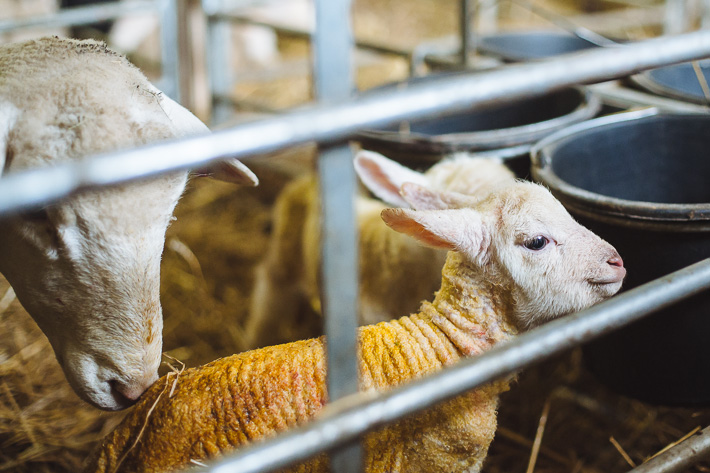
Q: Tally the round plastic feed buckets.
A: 4